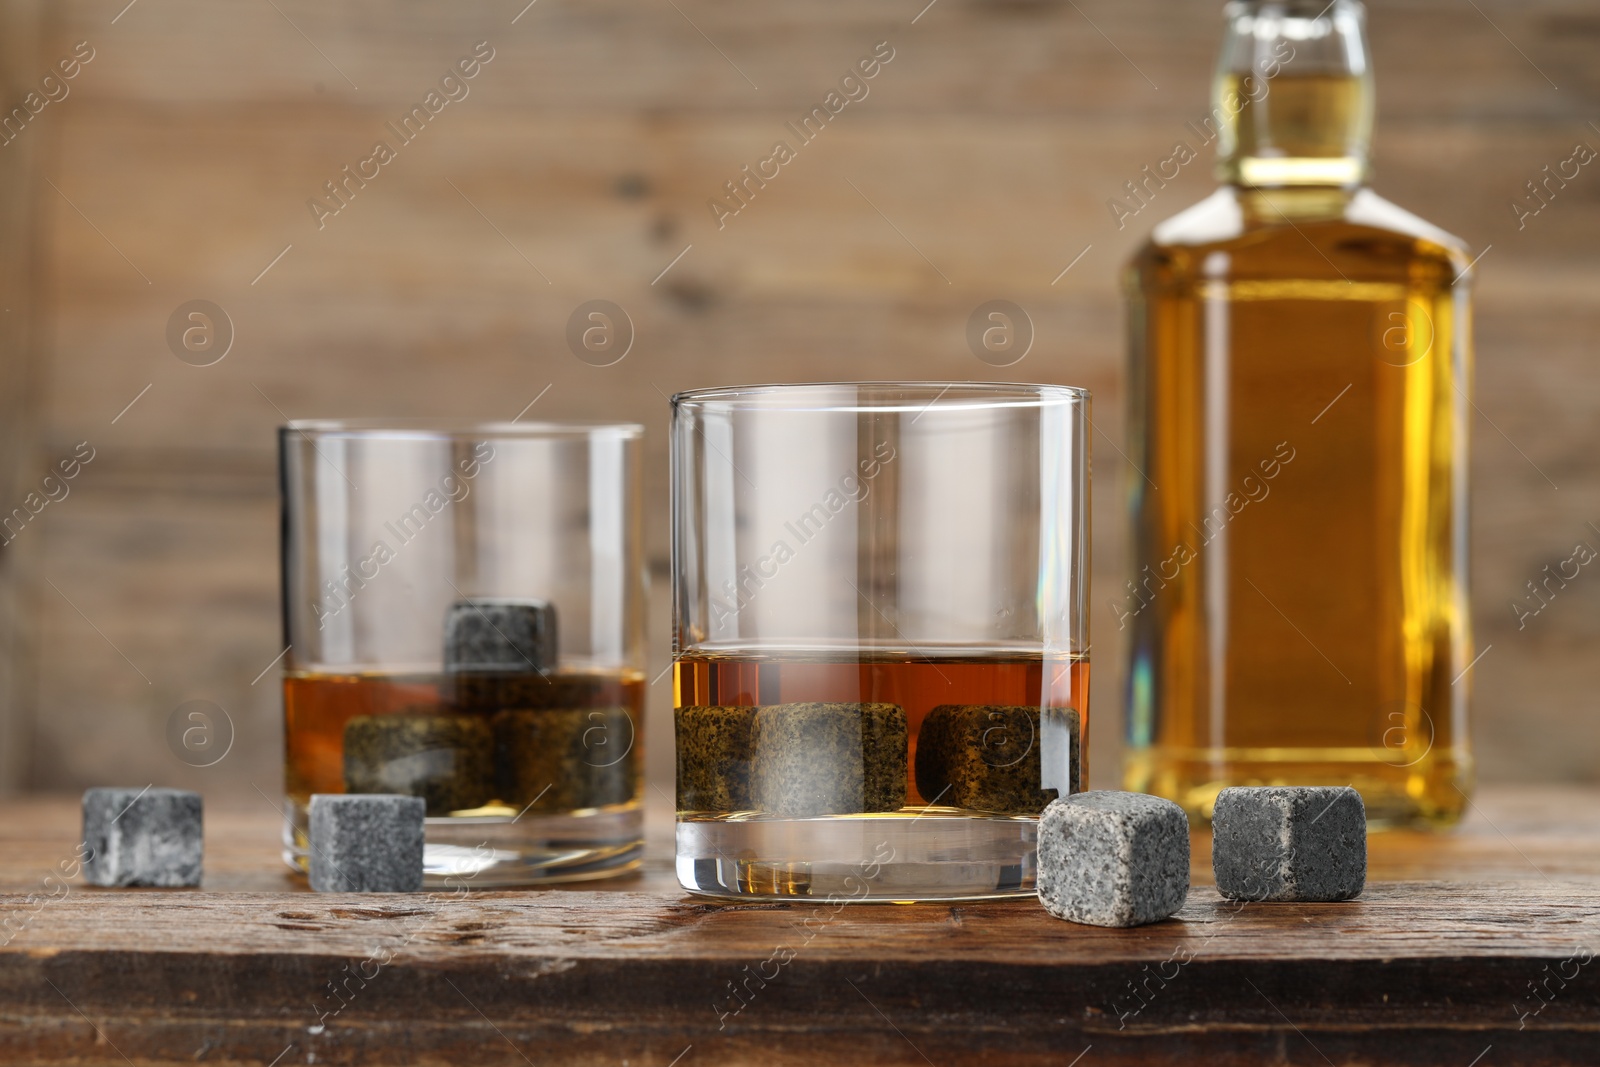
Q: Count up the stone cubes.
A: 10